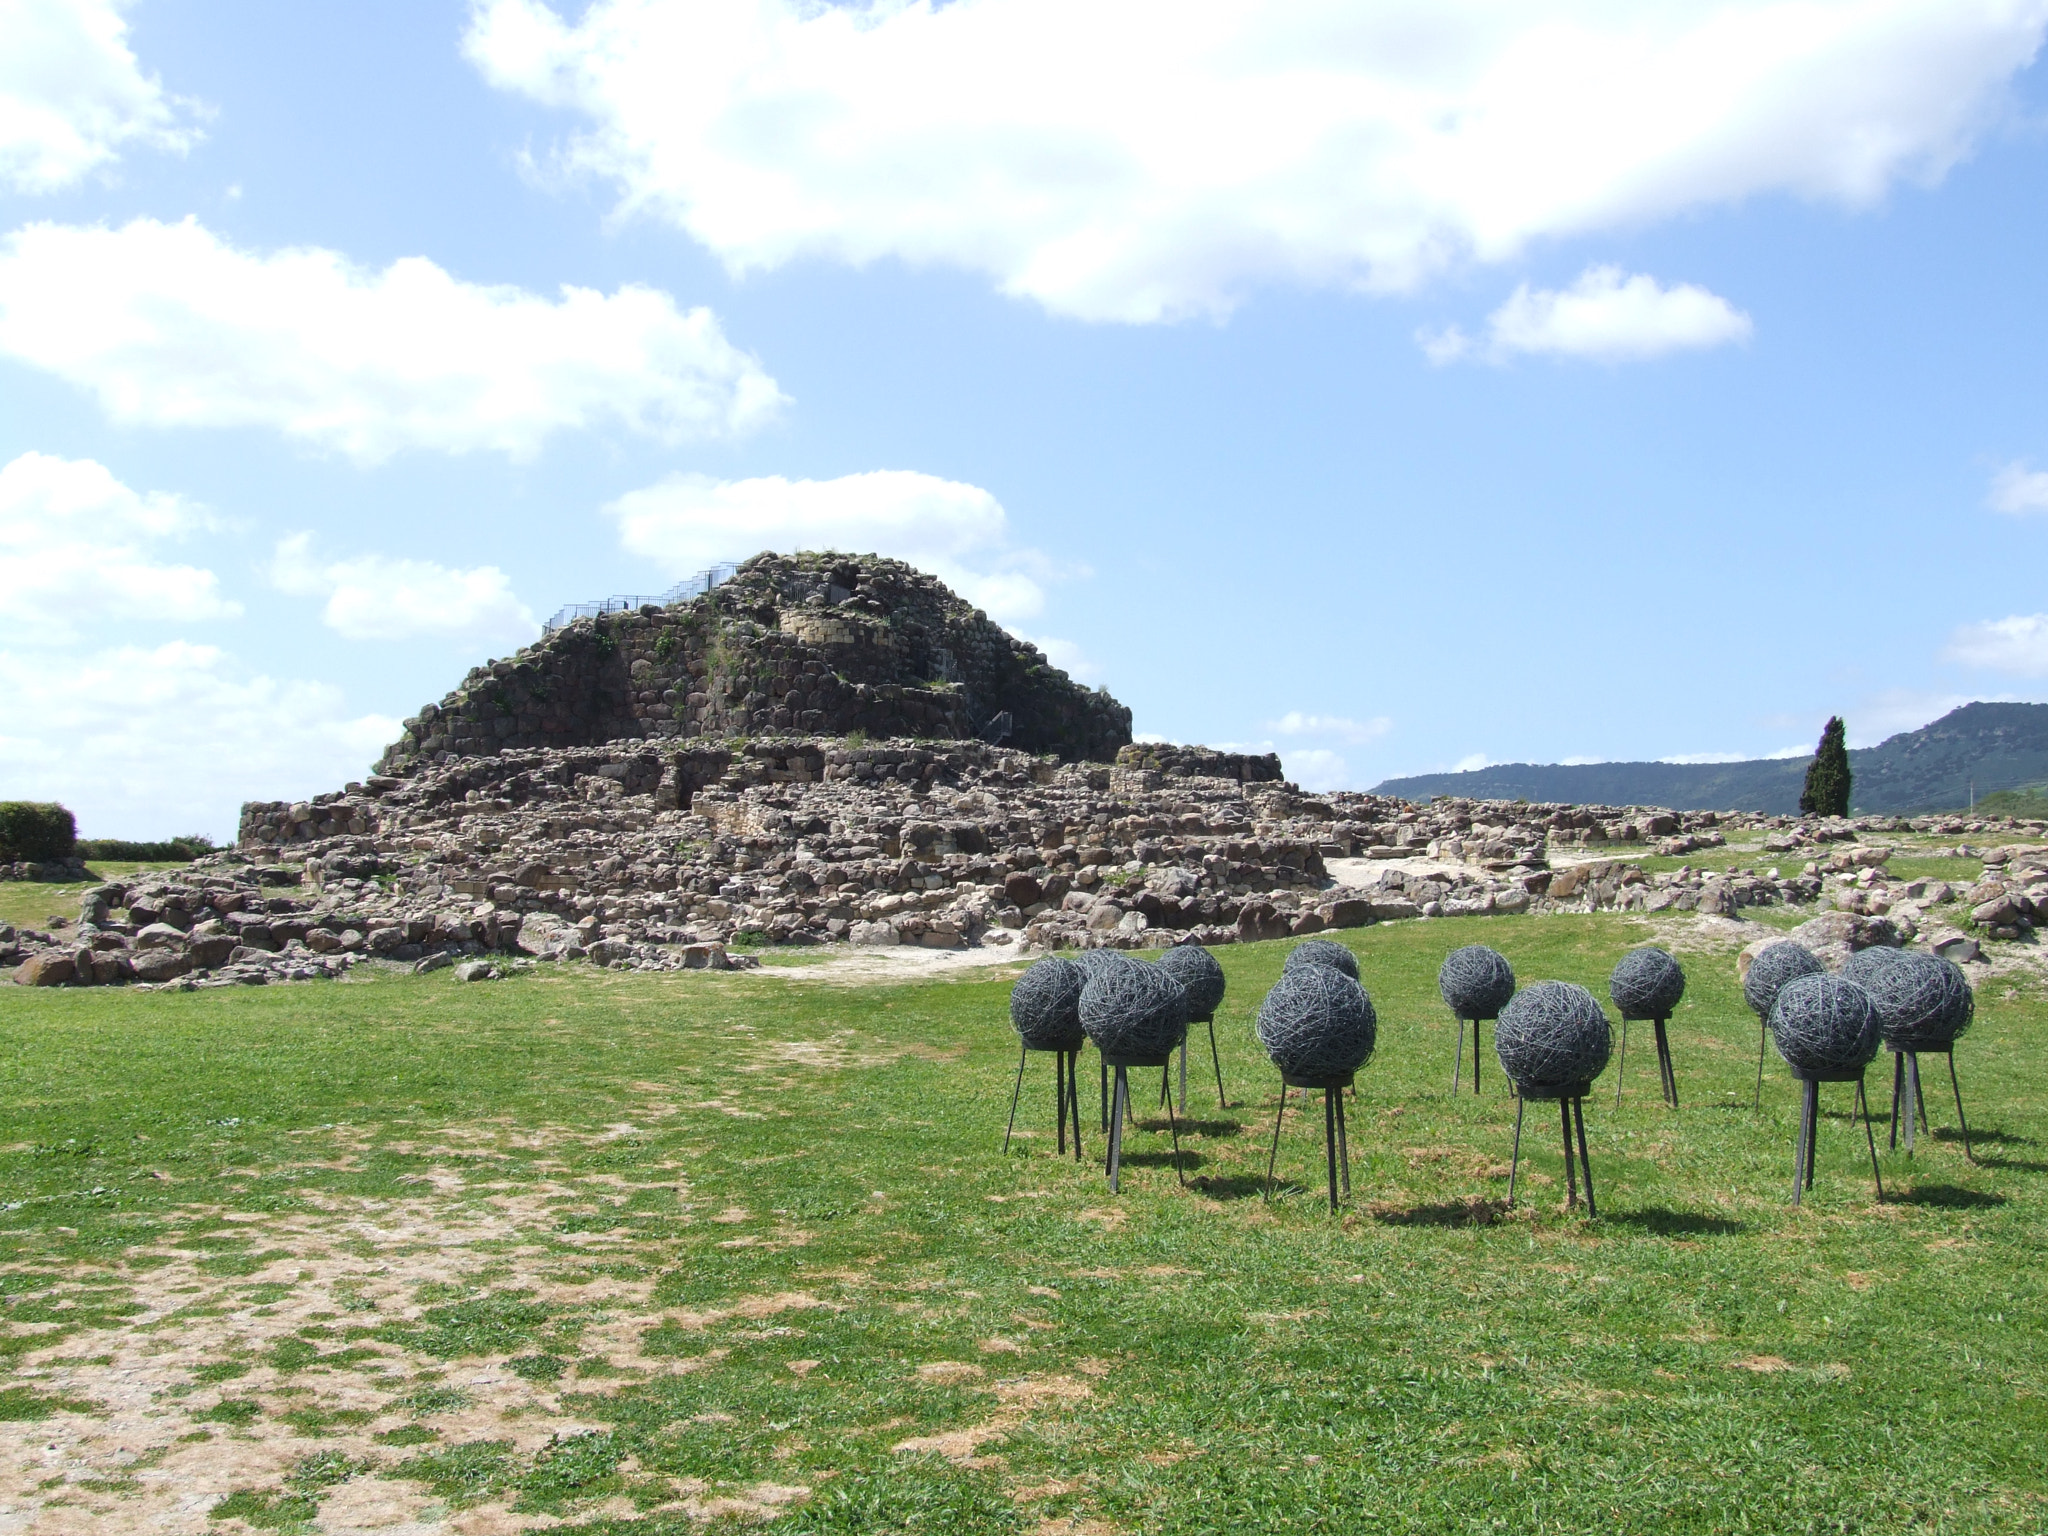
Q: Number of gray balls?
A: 13